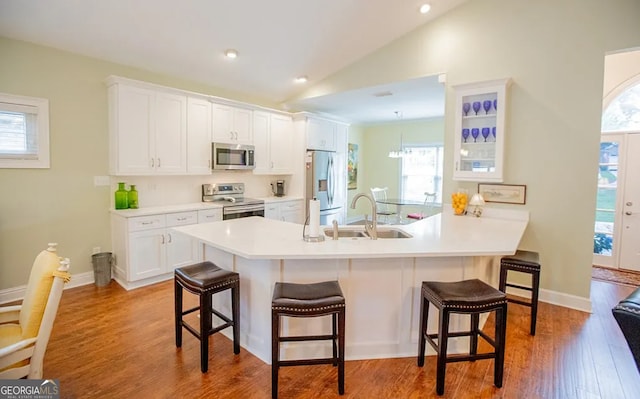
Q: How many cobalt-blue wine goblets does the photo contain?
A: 8